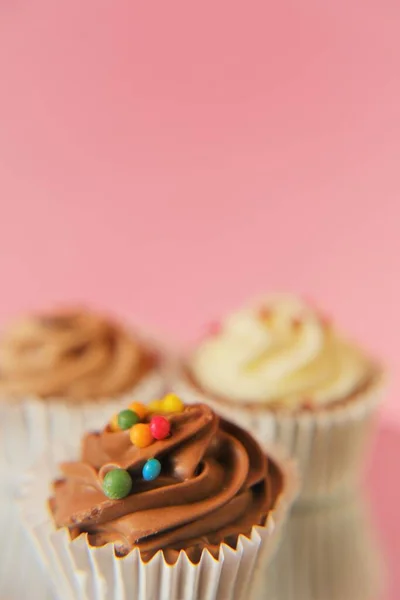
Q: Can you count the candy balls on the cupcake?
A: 9